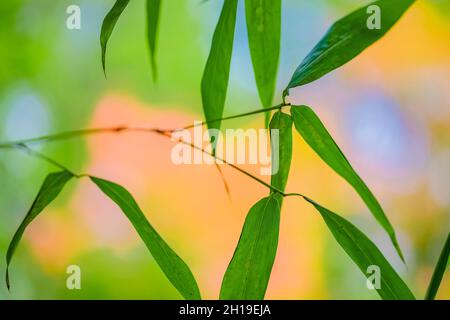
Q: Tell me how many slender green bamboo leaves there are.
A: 12